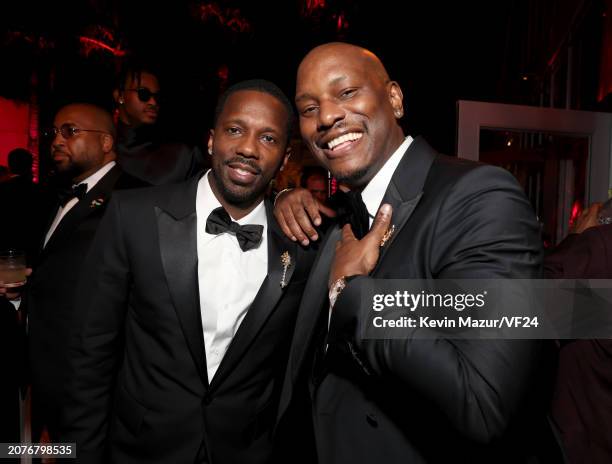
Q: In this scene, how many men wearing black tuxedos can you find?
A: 3